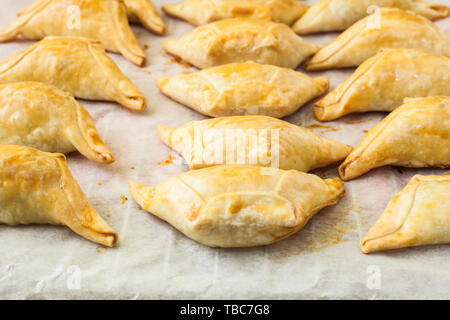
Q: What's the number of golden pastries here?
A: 15